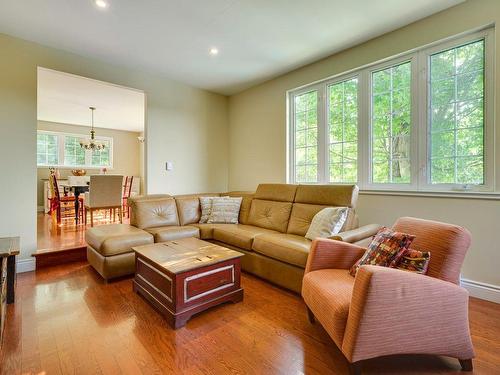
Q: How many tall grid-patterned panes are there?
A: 4